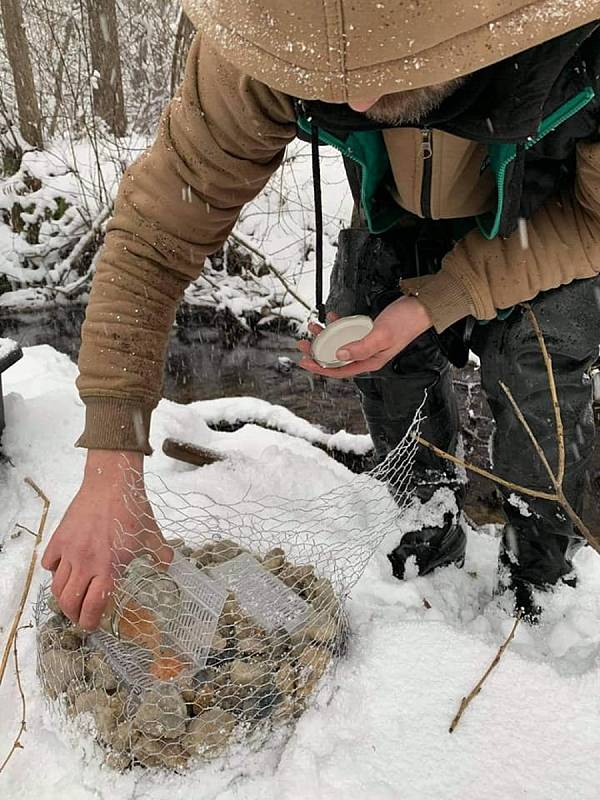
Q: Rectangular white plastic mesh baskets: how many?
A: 2